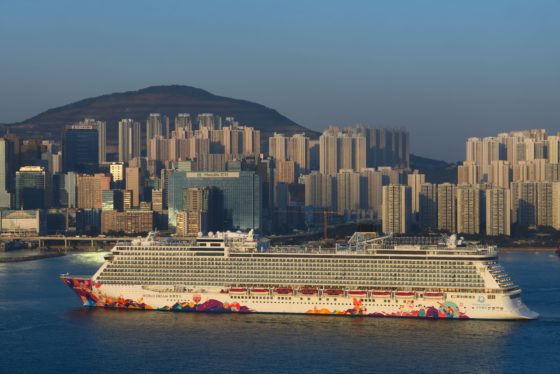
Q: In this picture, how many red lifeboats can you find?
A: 9